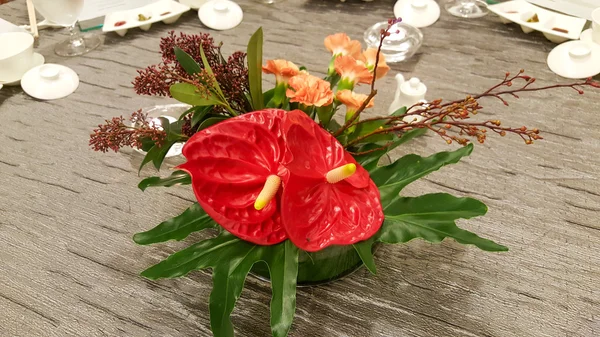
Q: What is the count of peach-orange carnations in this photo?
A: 6